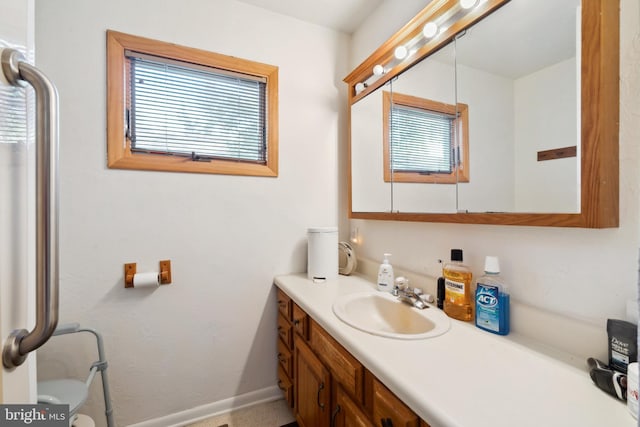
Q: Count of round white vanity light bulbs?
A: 5